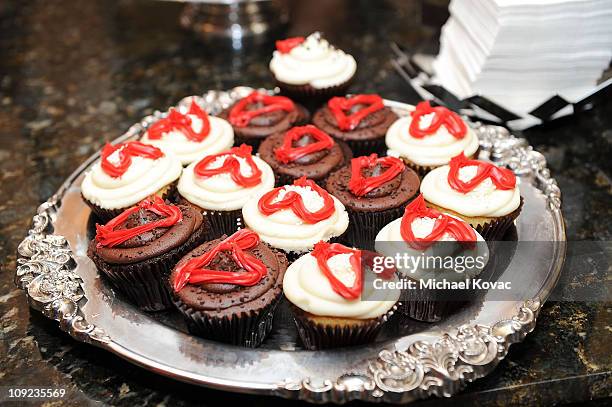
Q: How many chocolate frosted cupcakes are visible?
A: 6